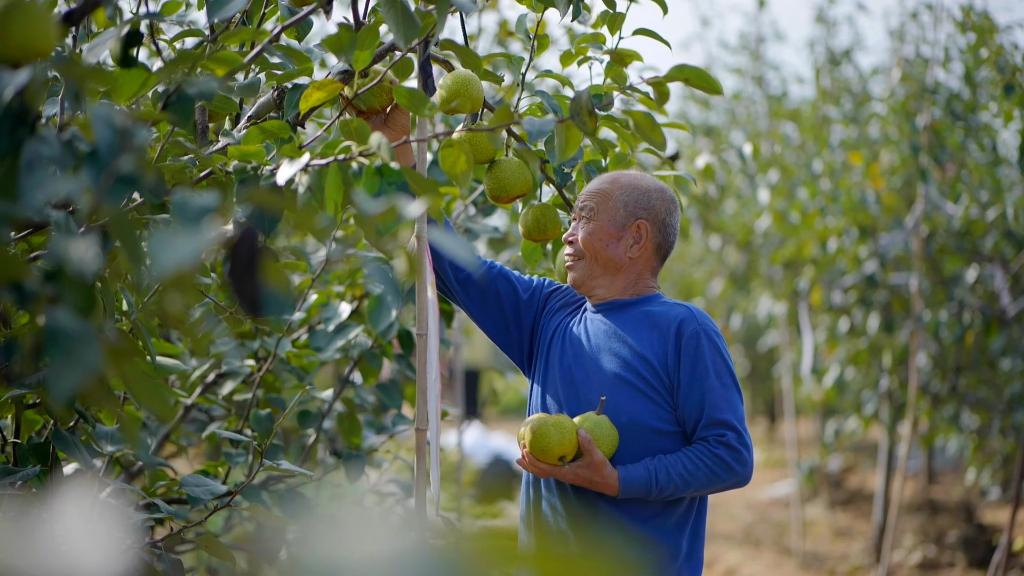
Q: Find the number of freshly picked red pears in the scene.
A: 0